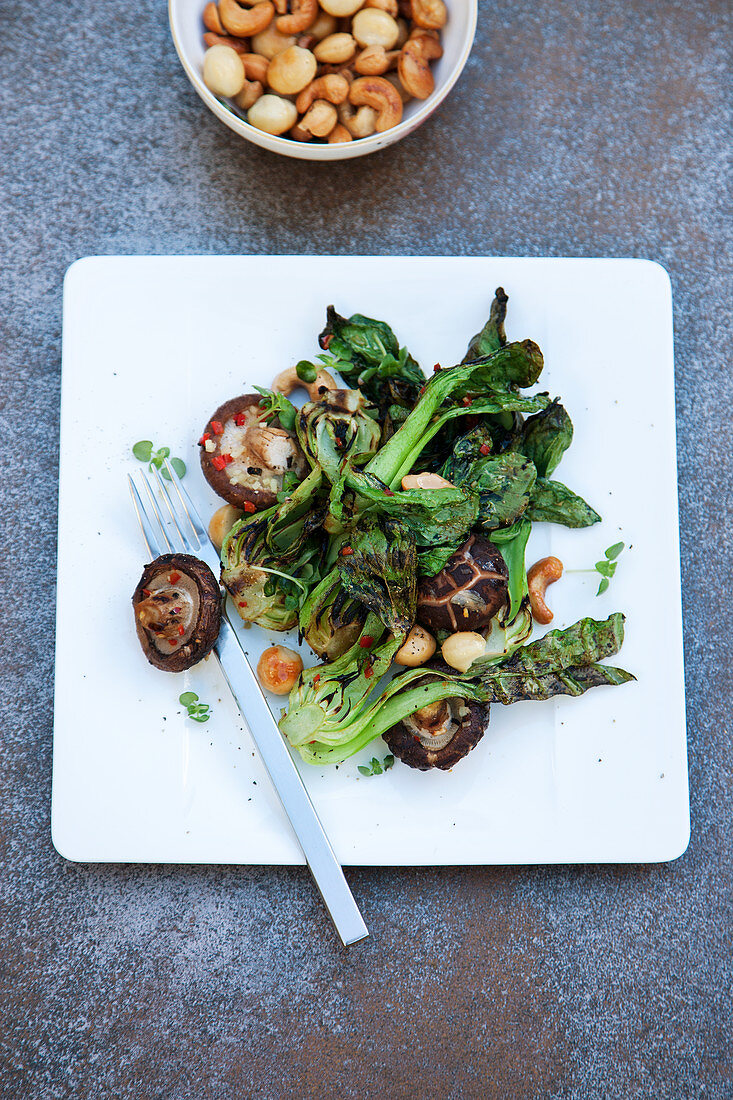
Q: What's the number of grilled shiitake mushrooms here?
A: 4